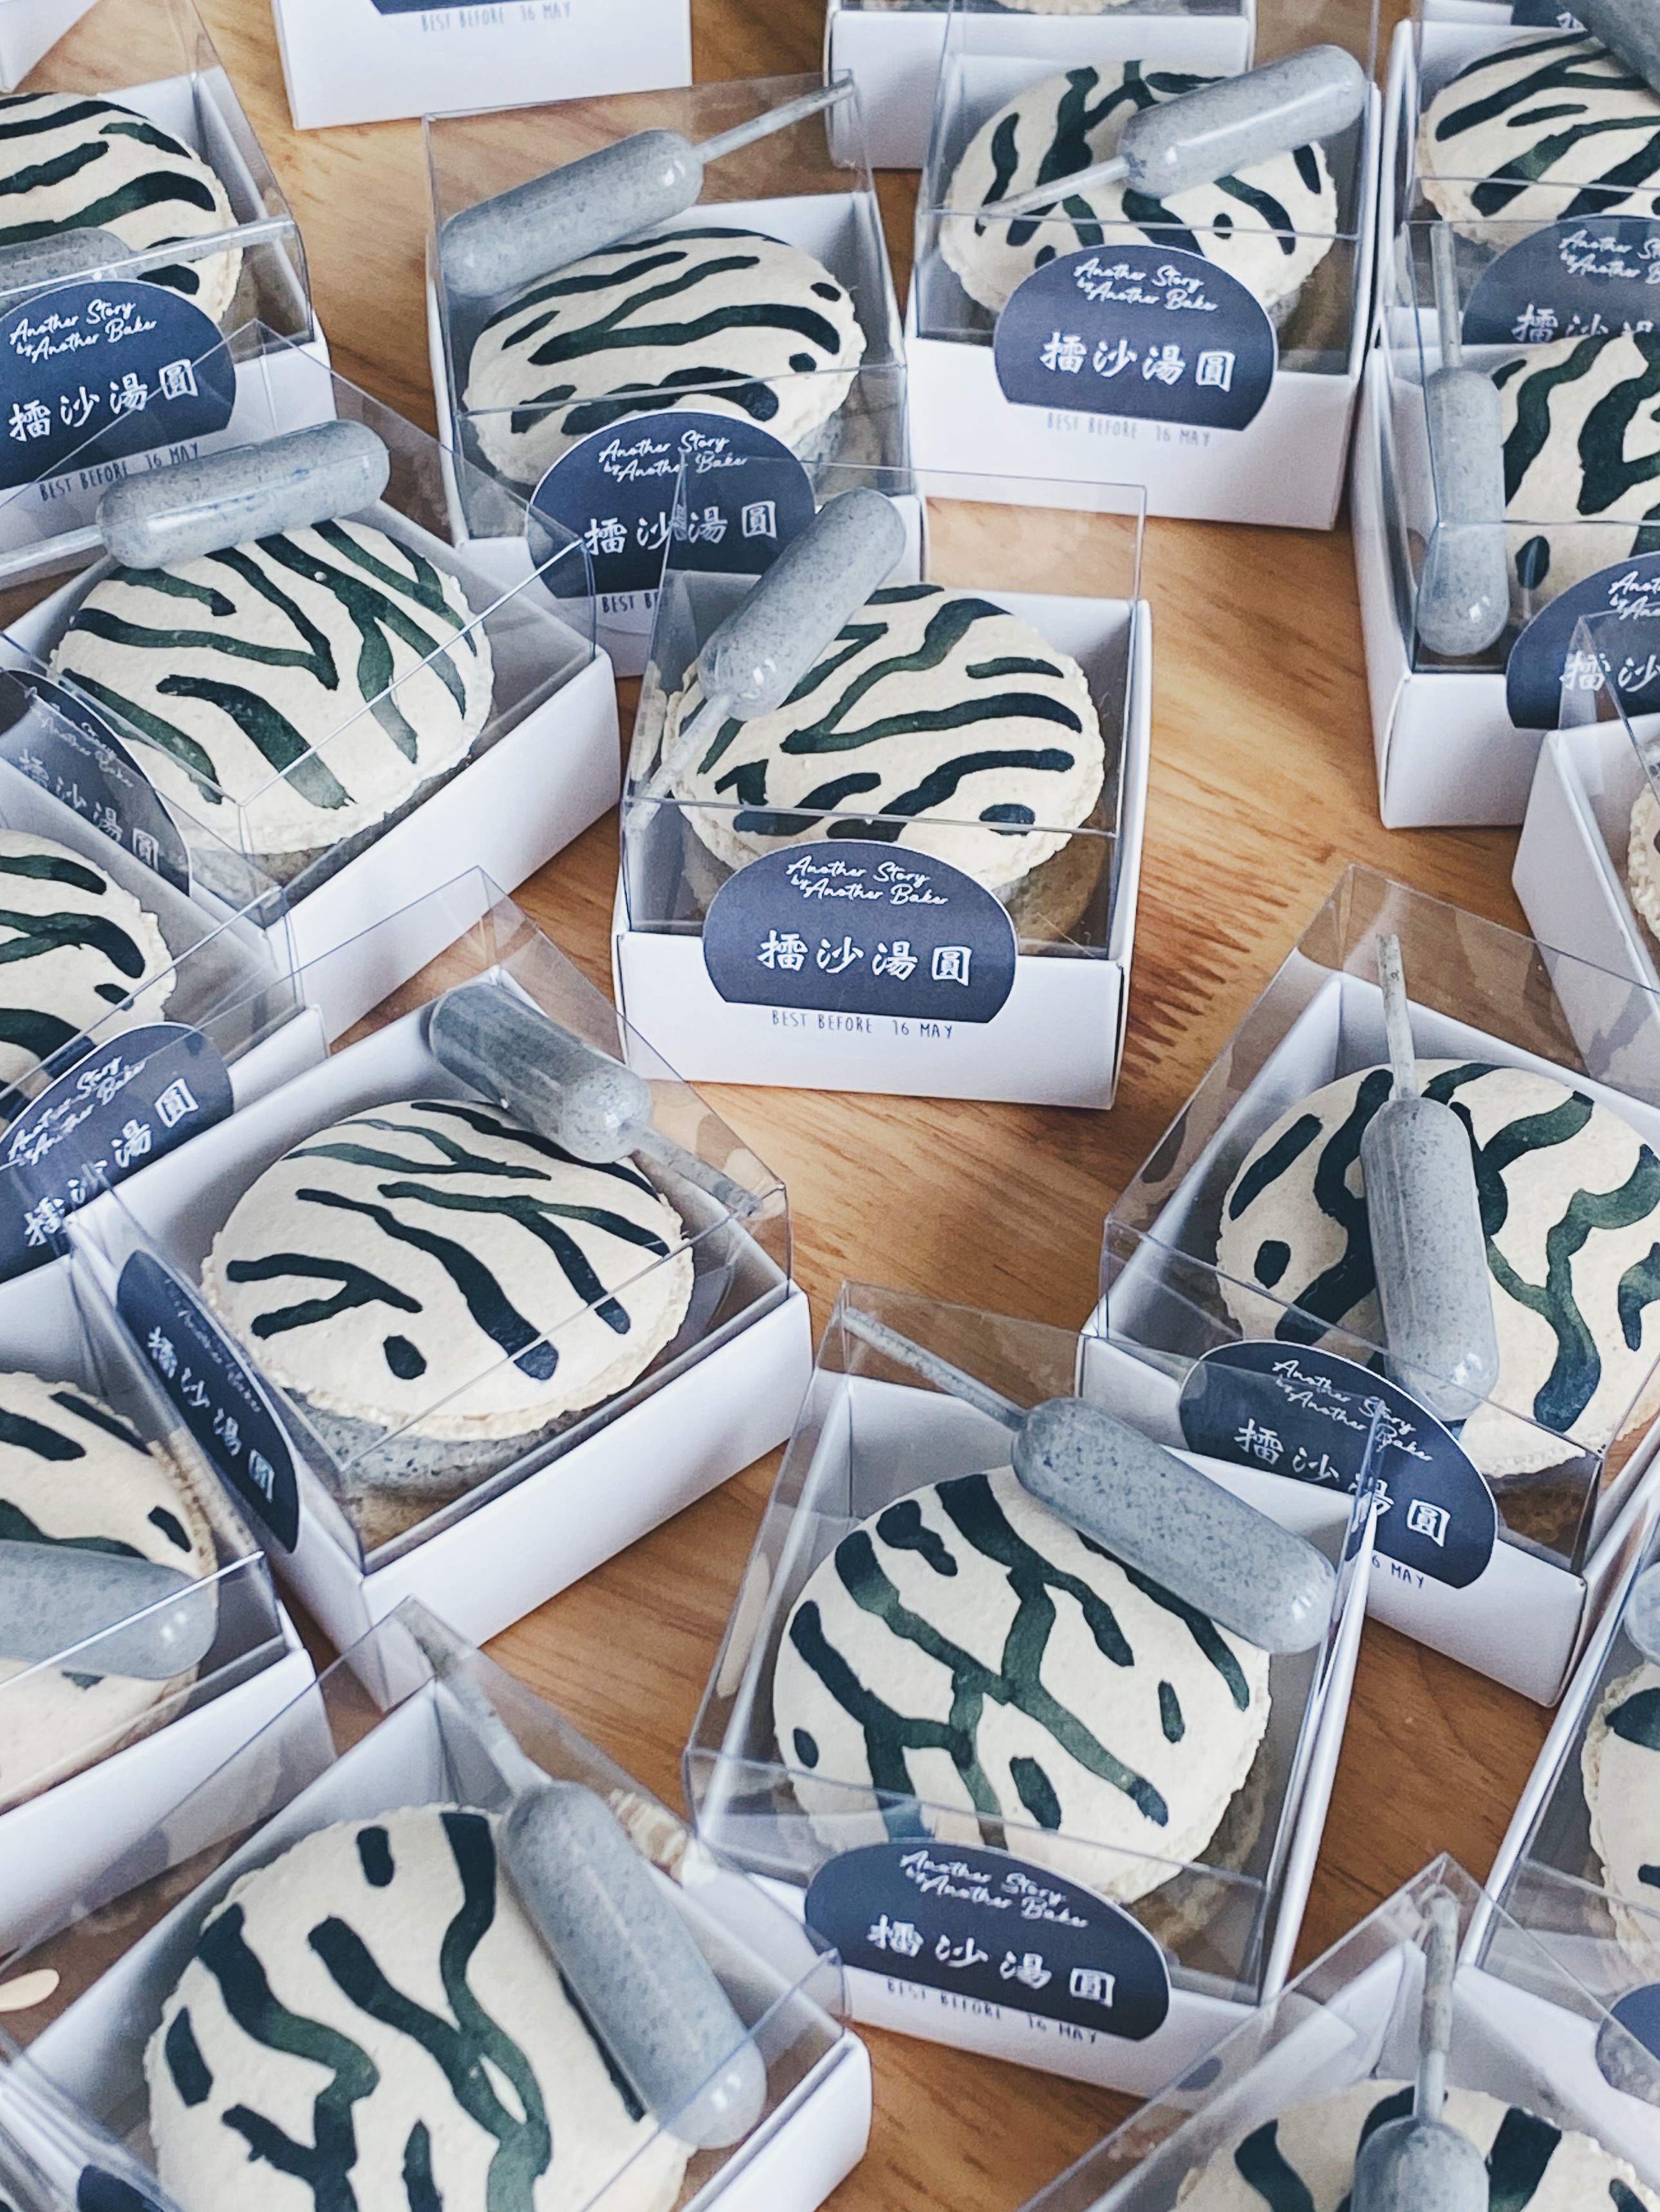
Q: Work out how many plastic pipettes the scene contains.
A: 14